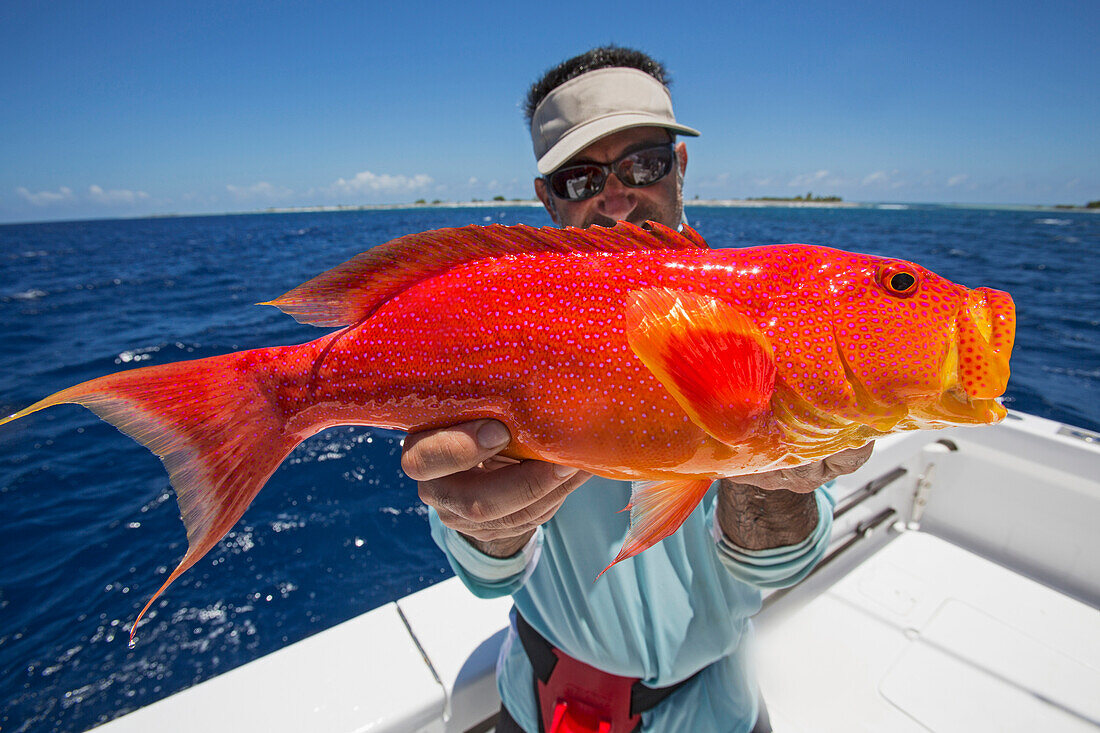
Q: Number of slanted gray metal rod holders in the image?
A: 2